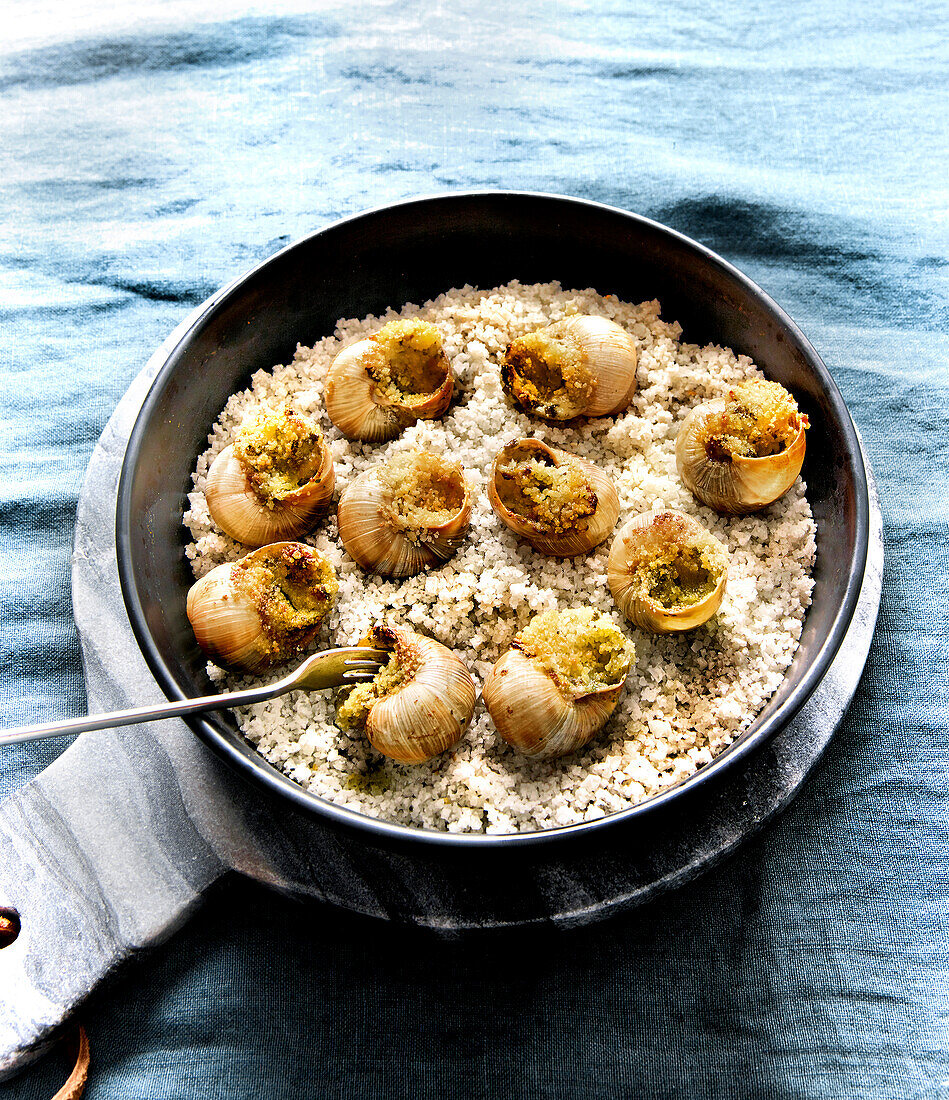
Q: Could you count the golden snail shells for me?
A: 10